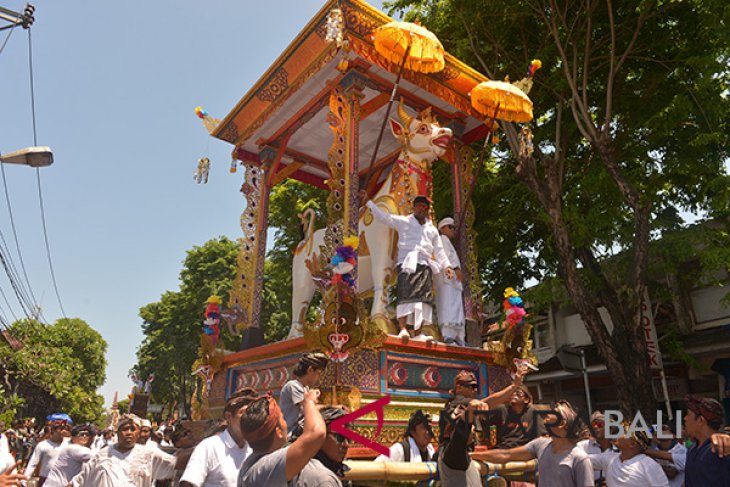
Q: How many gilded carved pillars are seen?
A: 3